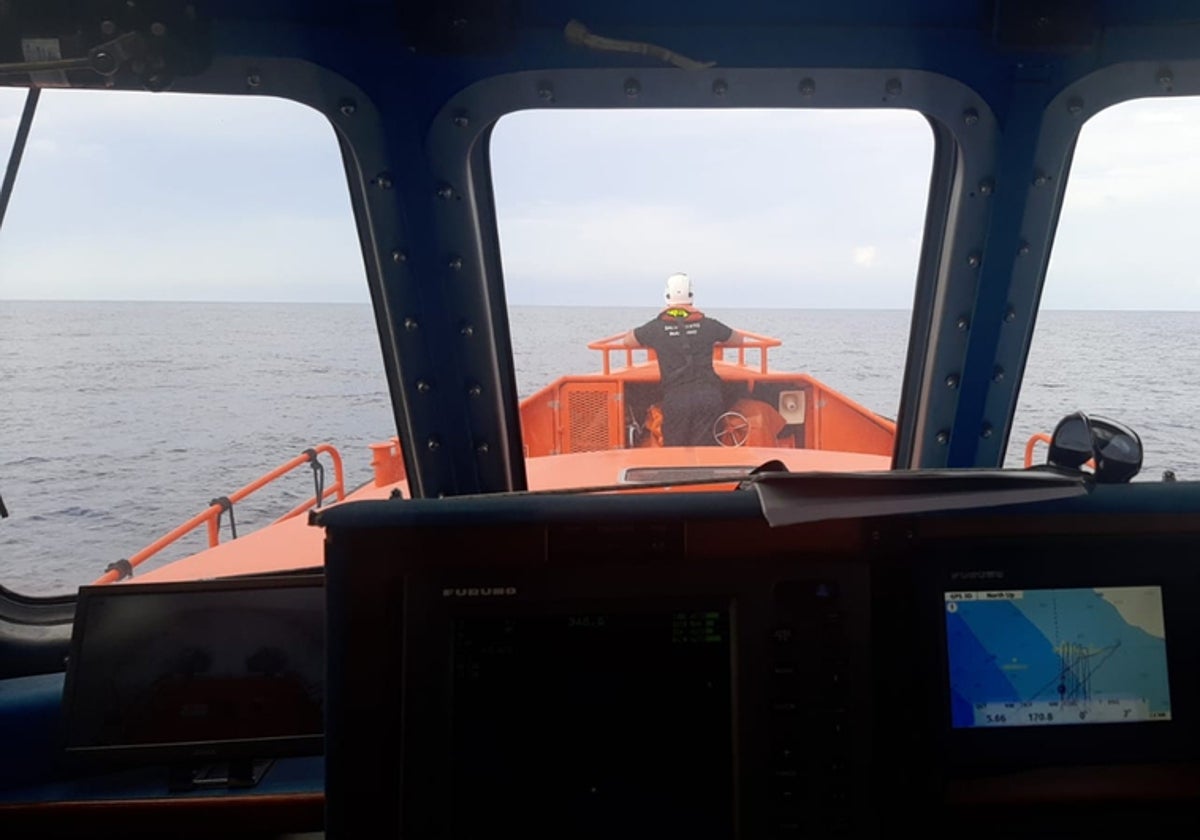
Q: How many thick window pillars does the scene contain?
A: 2